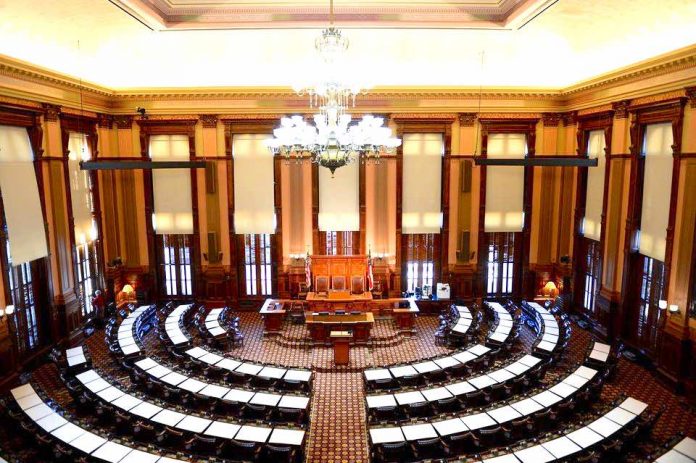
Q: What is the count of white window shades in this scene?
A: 9